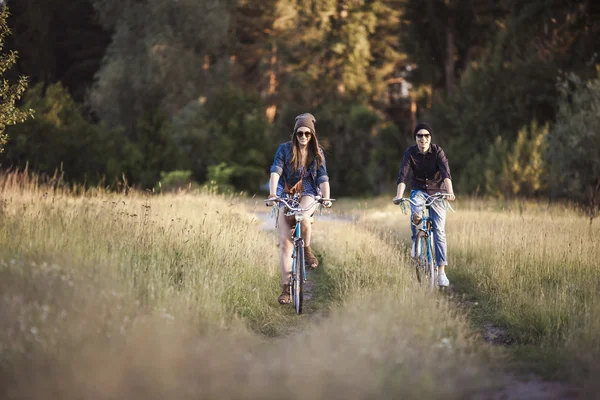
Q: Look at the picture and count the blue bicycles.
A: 2